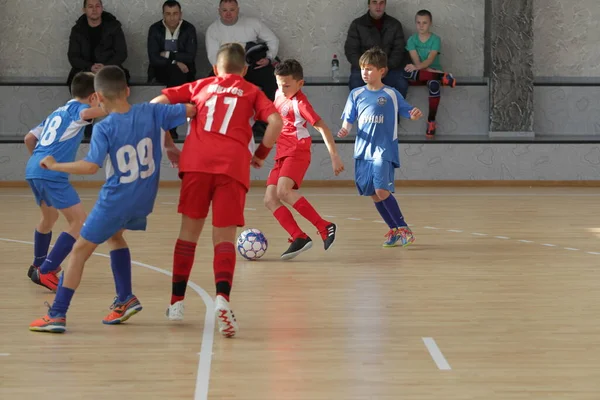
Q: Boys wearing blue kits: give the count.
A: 3